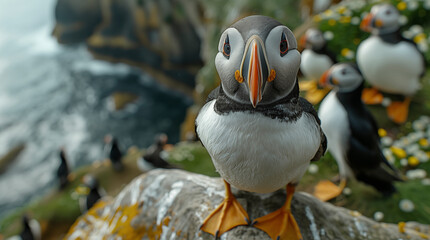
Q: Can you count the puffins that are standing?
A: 9